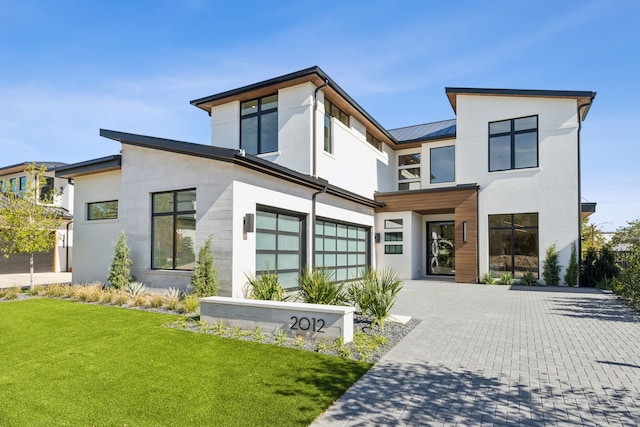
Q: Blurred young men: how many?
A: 0